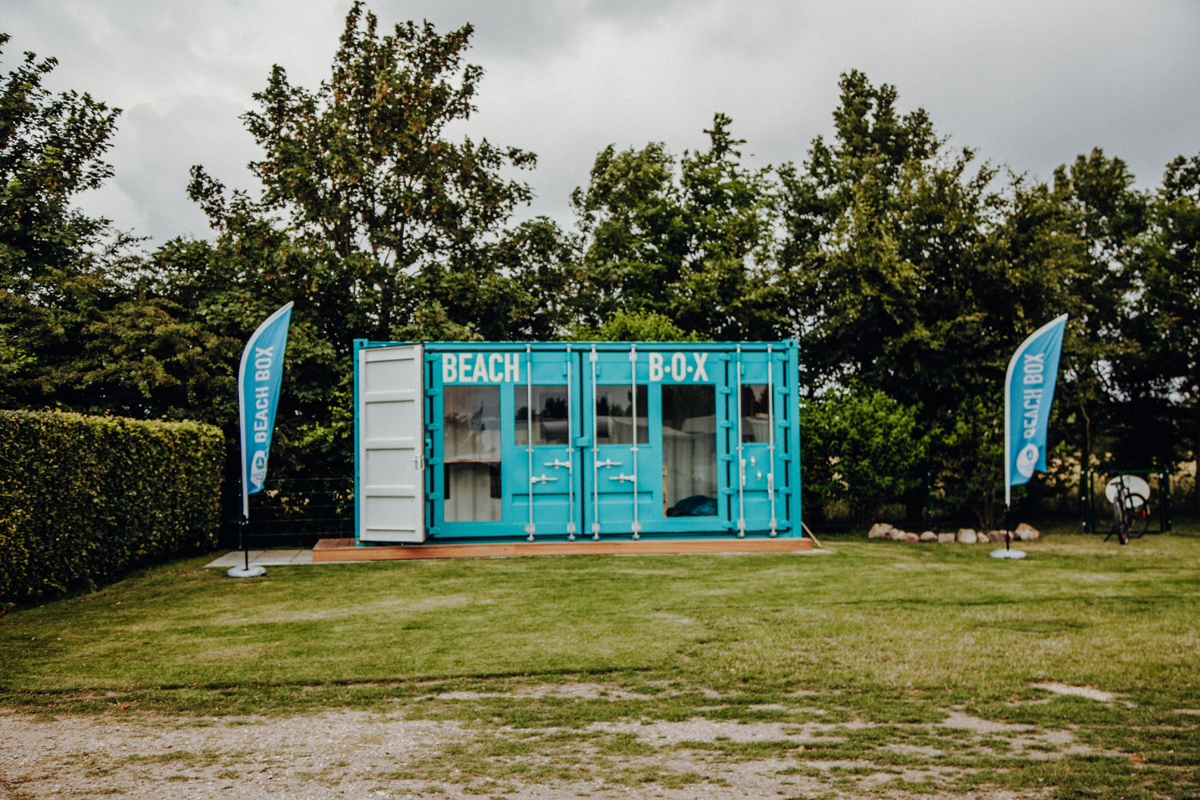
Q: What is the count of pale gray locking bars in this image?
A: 6